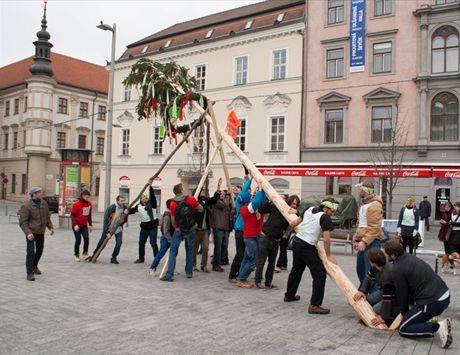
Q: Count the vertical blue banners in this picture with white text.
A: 1